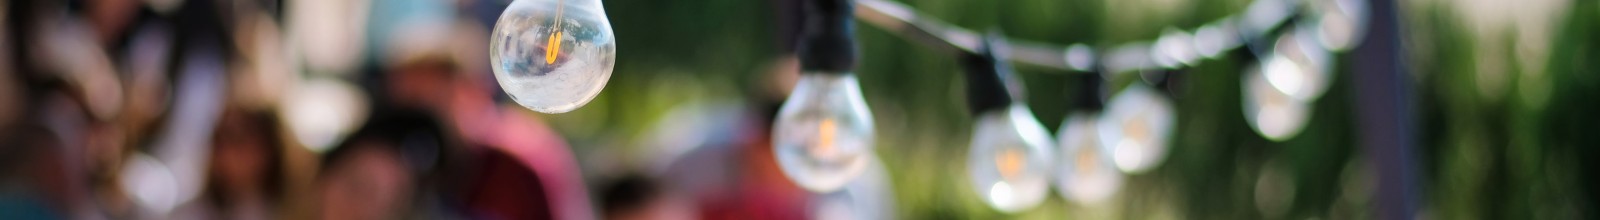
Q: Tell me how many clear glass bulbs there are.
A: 8